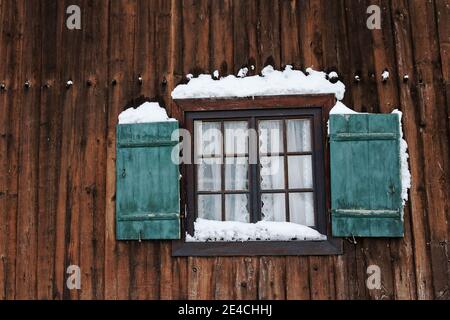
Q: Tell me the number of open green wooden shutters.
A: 2